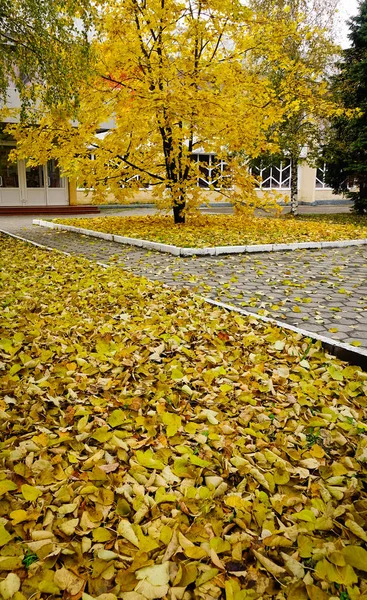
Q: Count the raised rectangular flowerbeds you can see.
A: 1